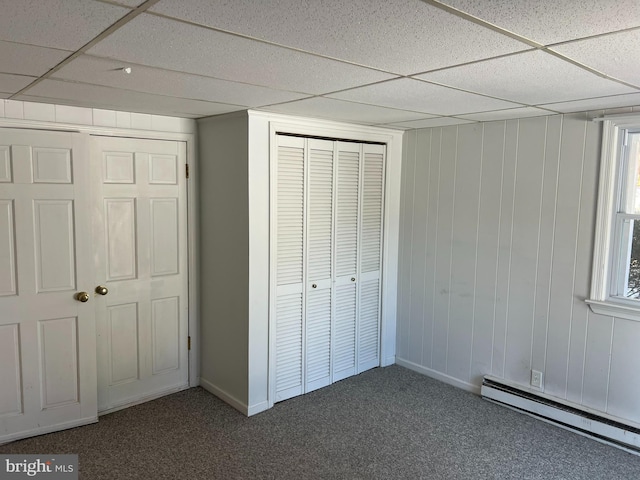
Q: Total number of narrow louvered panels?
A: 4